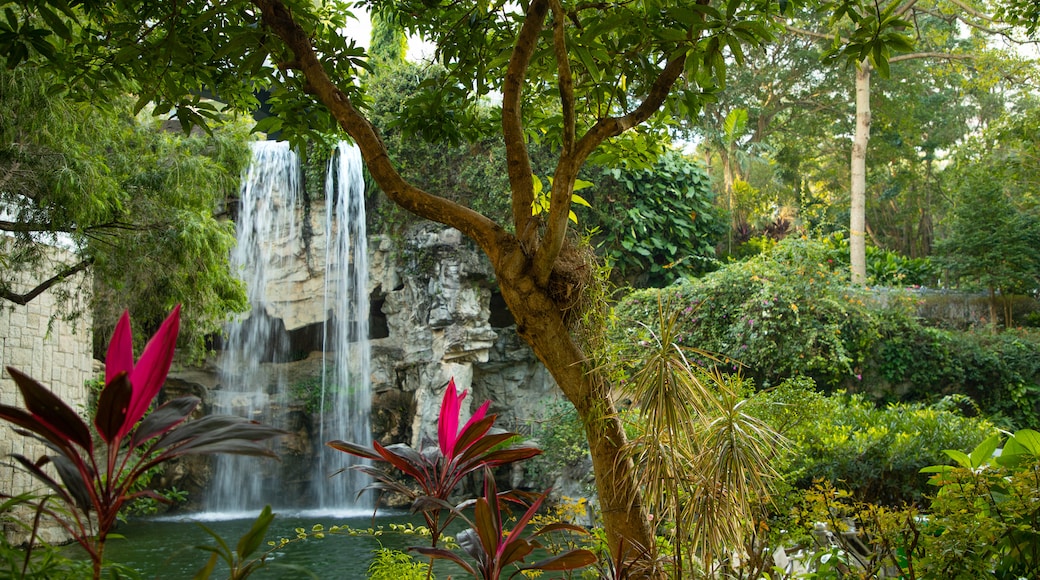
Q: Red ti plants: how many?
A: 3